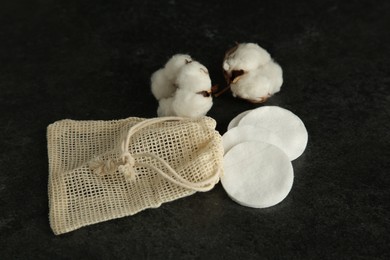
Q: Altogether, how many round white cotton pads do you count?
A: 4